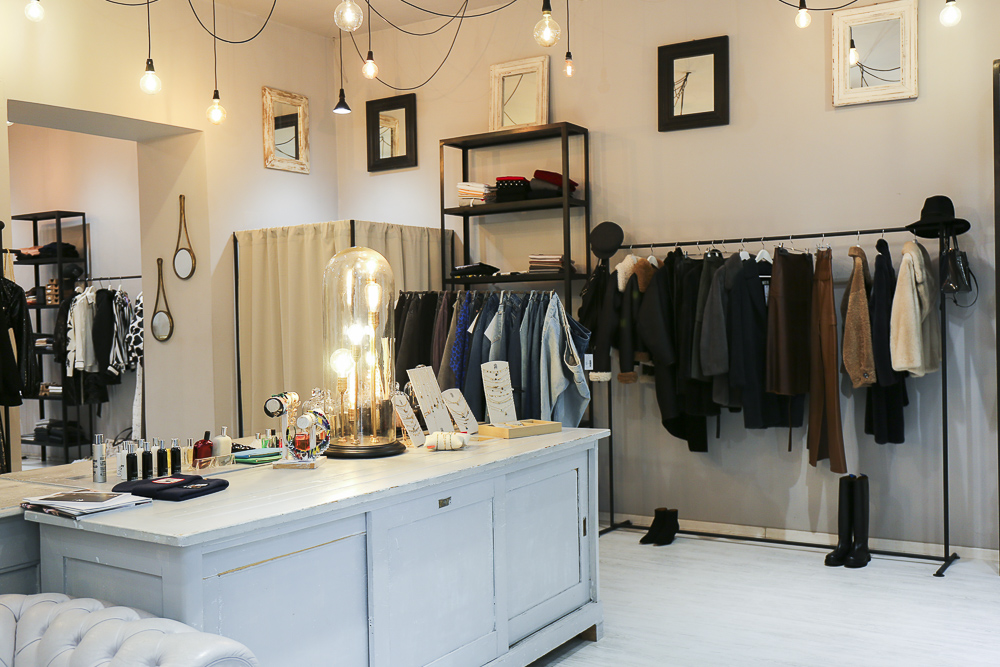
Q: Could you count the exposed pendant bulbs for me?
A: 9